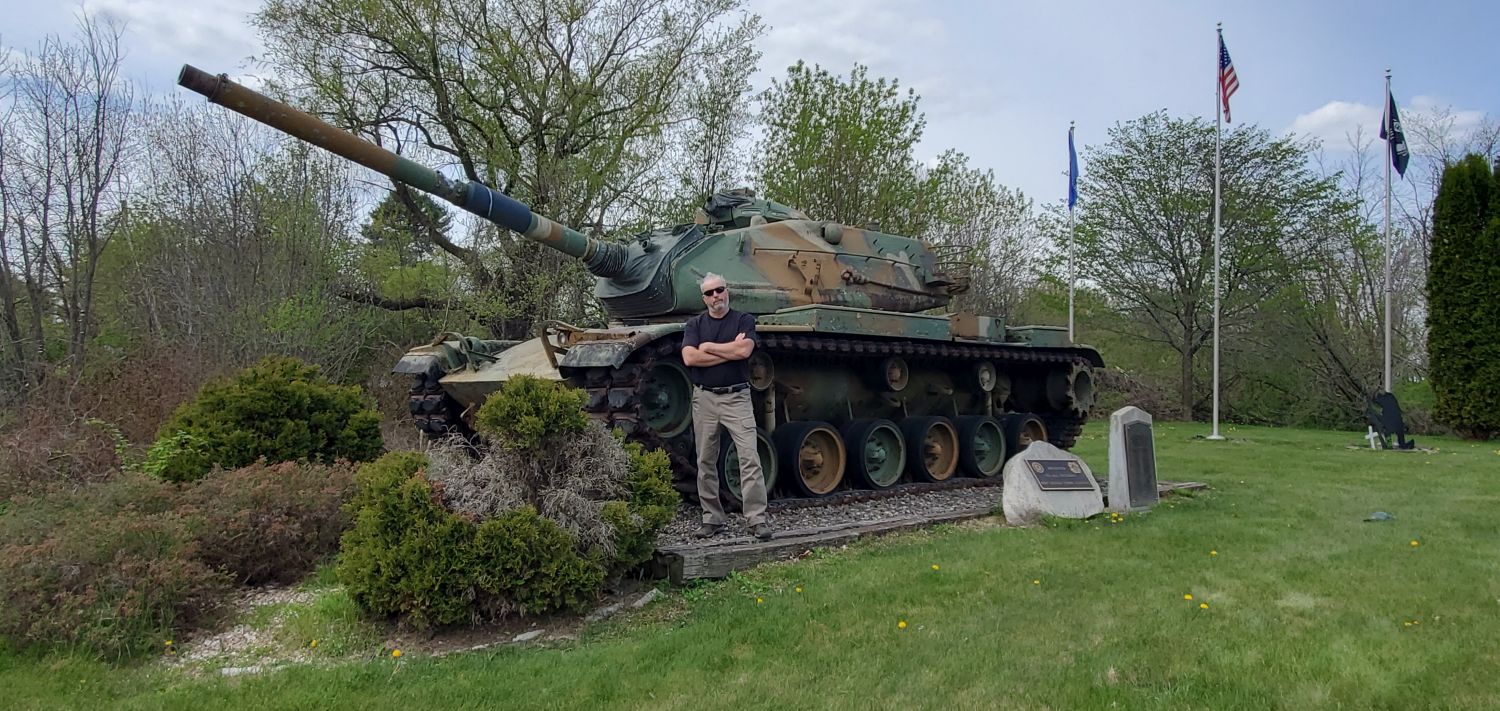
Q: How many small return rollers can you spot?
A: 3